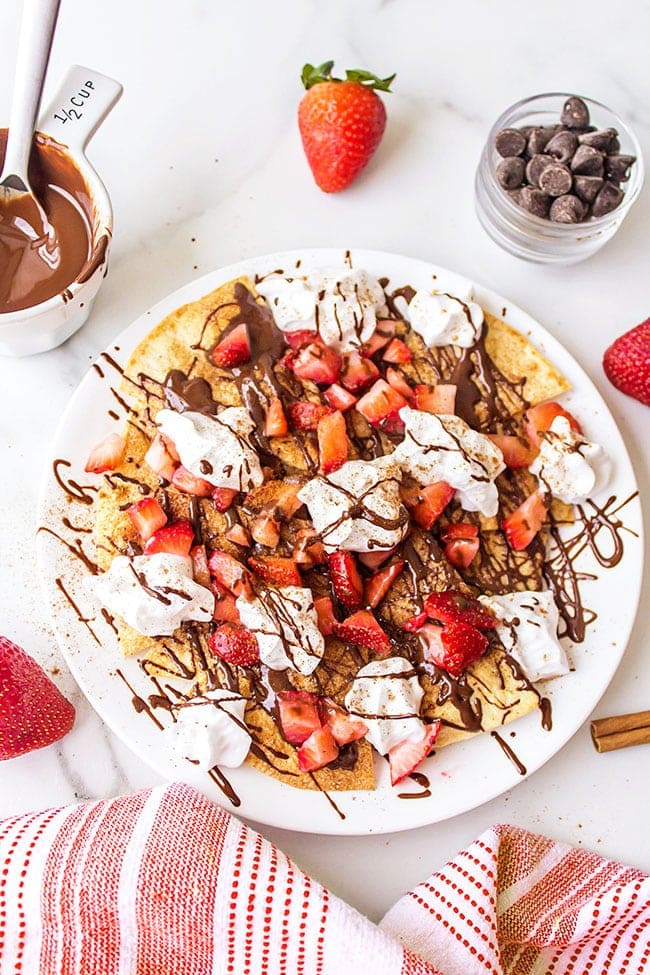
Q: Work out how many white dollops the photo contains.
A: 11